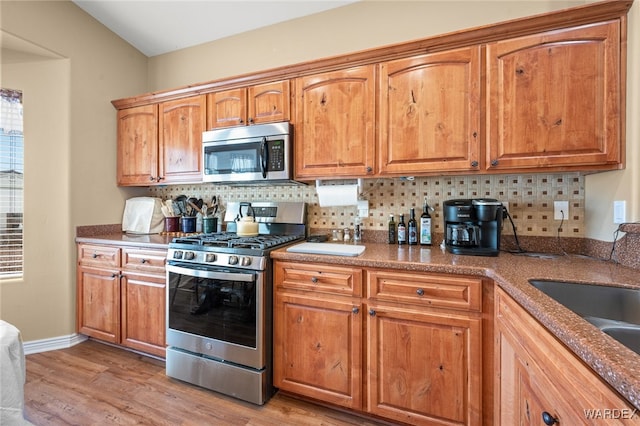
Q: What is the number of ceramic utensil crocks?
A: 3